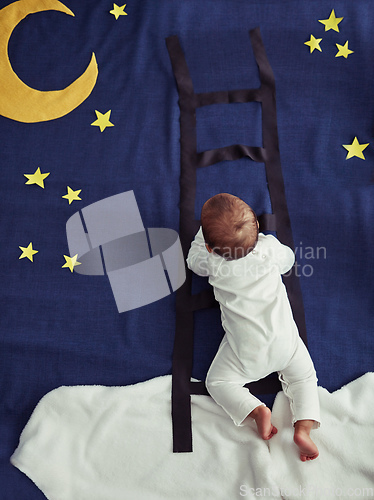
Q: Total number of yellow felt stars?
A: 10